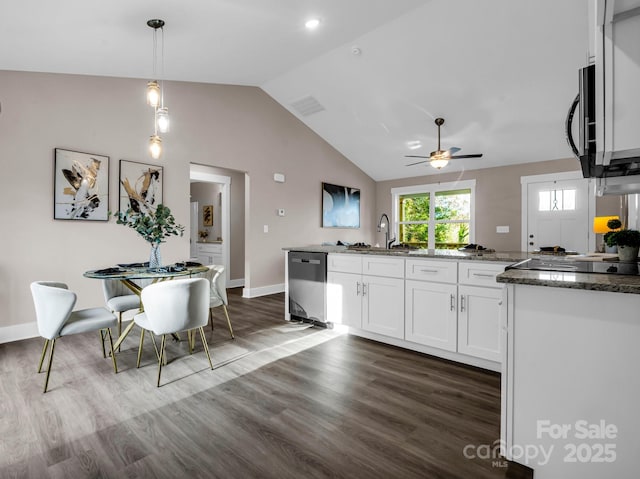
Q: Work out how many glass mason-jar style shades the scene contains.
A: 3